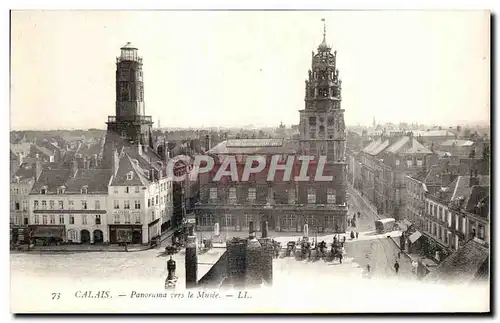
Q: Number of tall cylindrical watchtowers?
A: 1